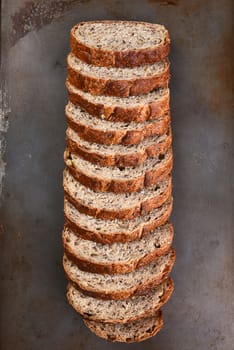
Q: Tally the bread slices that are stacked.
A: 12